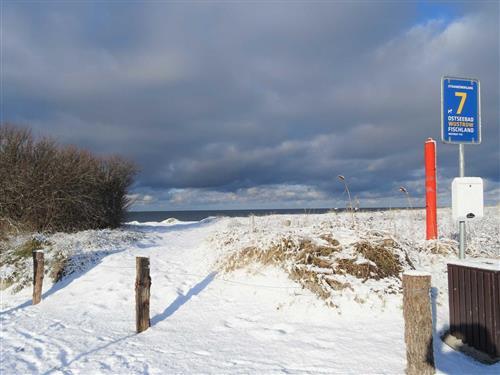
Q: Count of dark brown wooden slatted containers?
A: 1